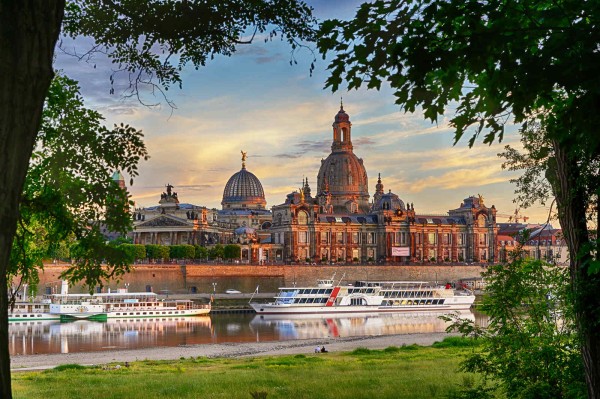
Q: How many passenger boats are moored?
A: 2